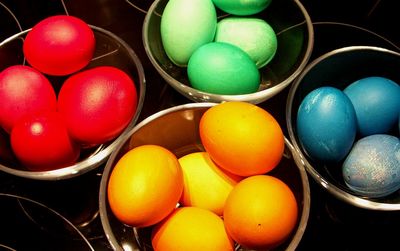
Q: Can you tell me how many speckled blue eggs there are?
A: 1